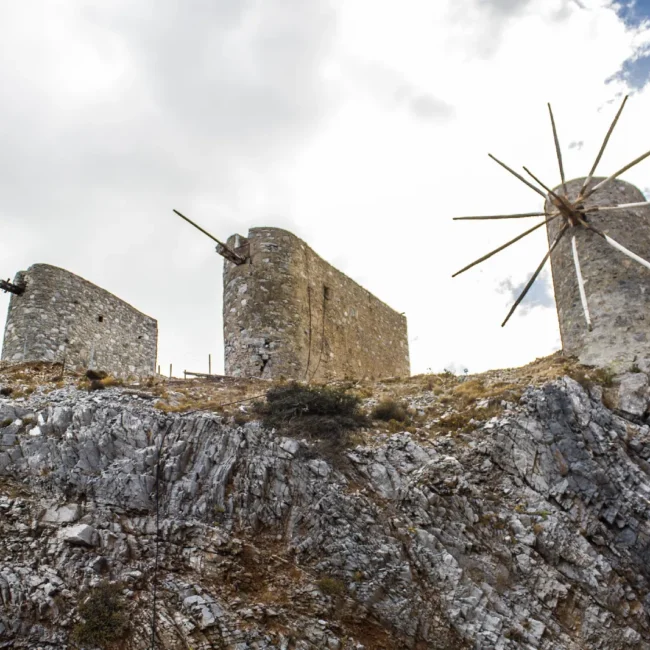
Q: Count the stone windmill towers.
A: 3